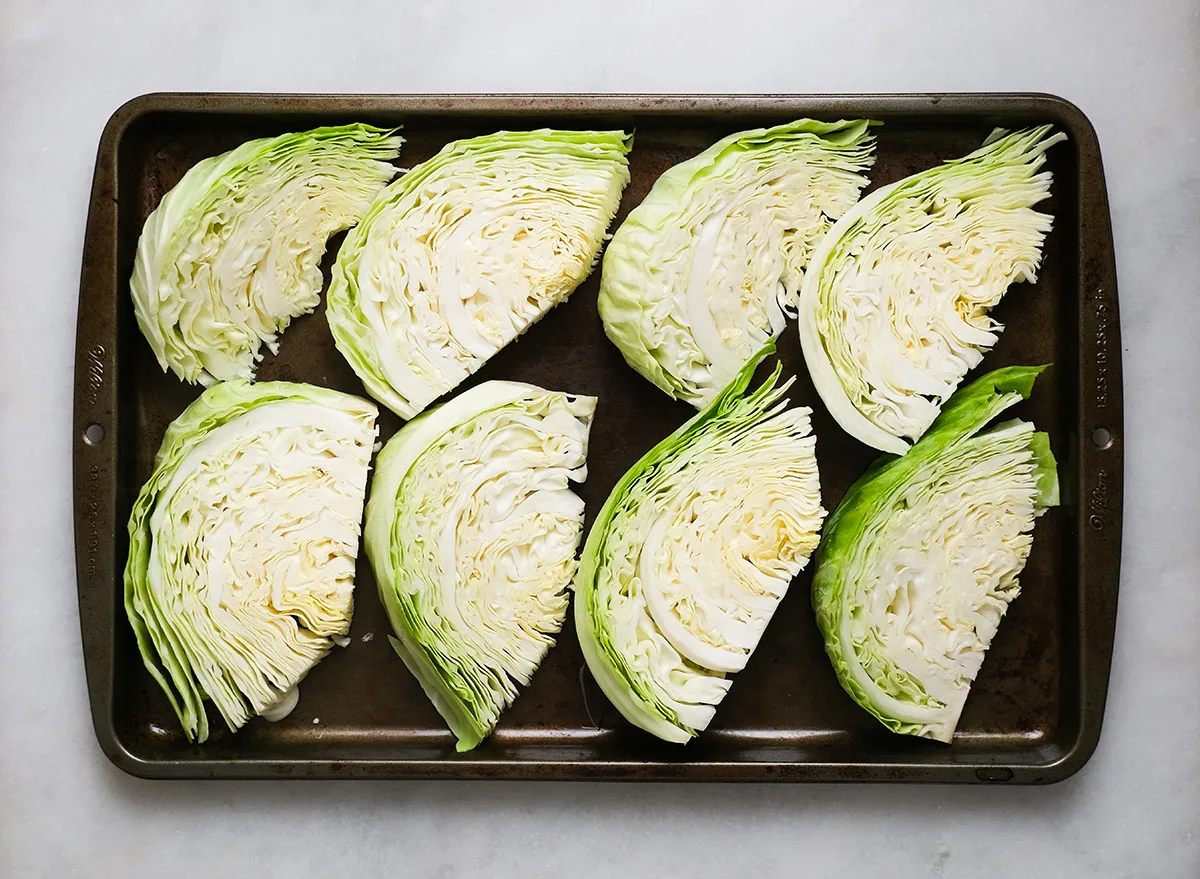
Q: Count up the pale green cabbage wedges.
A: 8